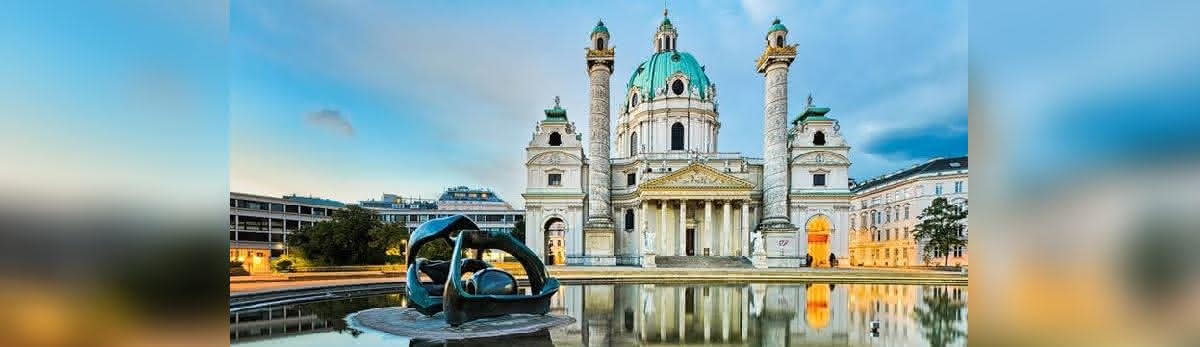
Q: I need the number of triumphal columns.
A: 2